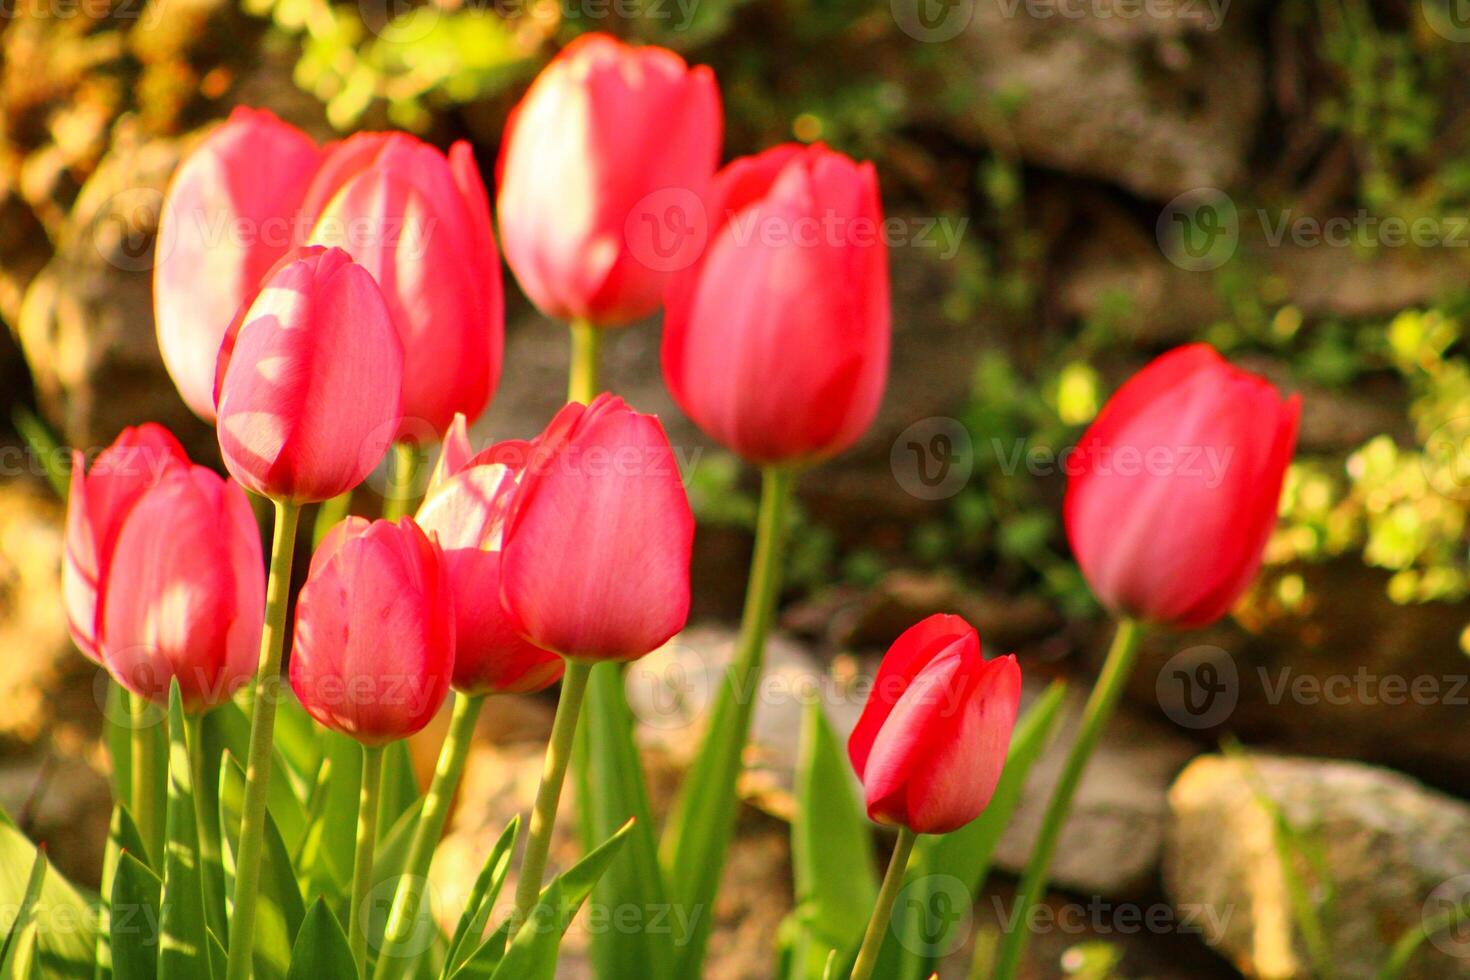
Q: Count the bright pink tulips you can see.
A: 12